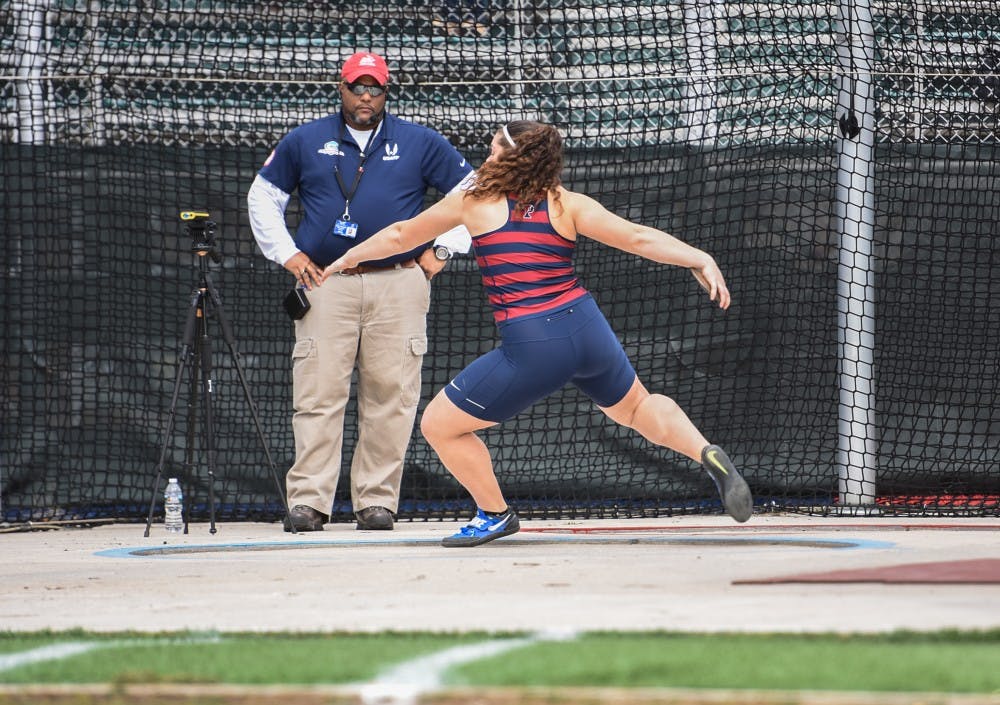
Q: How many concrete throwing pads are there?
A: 1